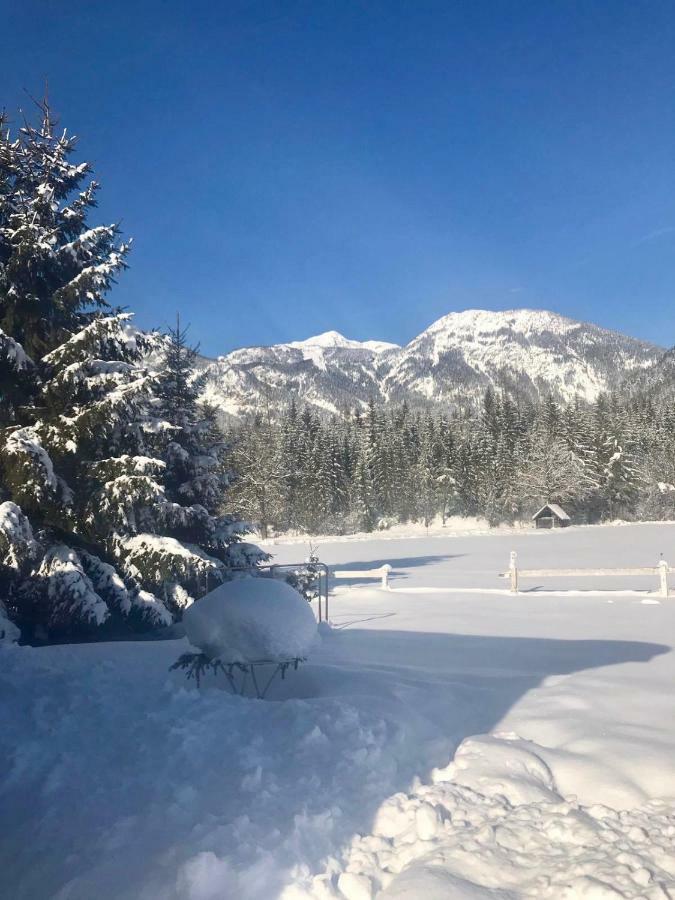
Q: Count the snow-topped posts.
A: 3